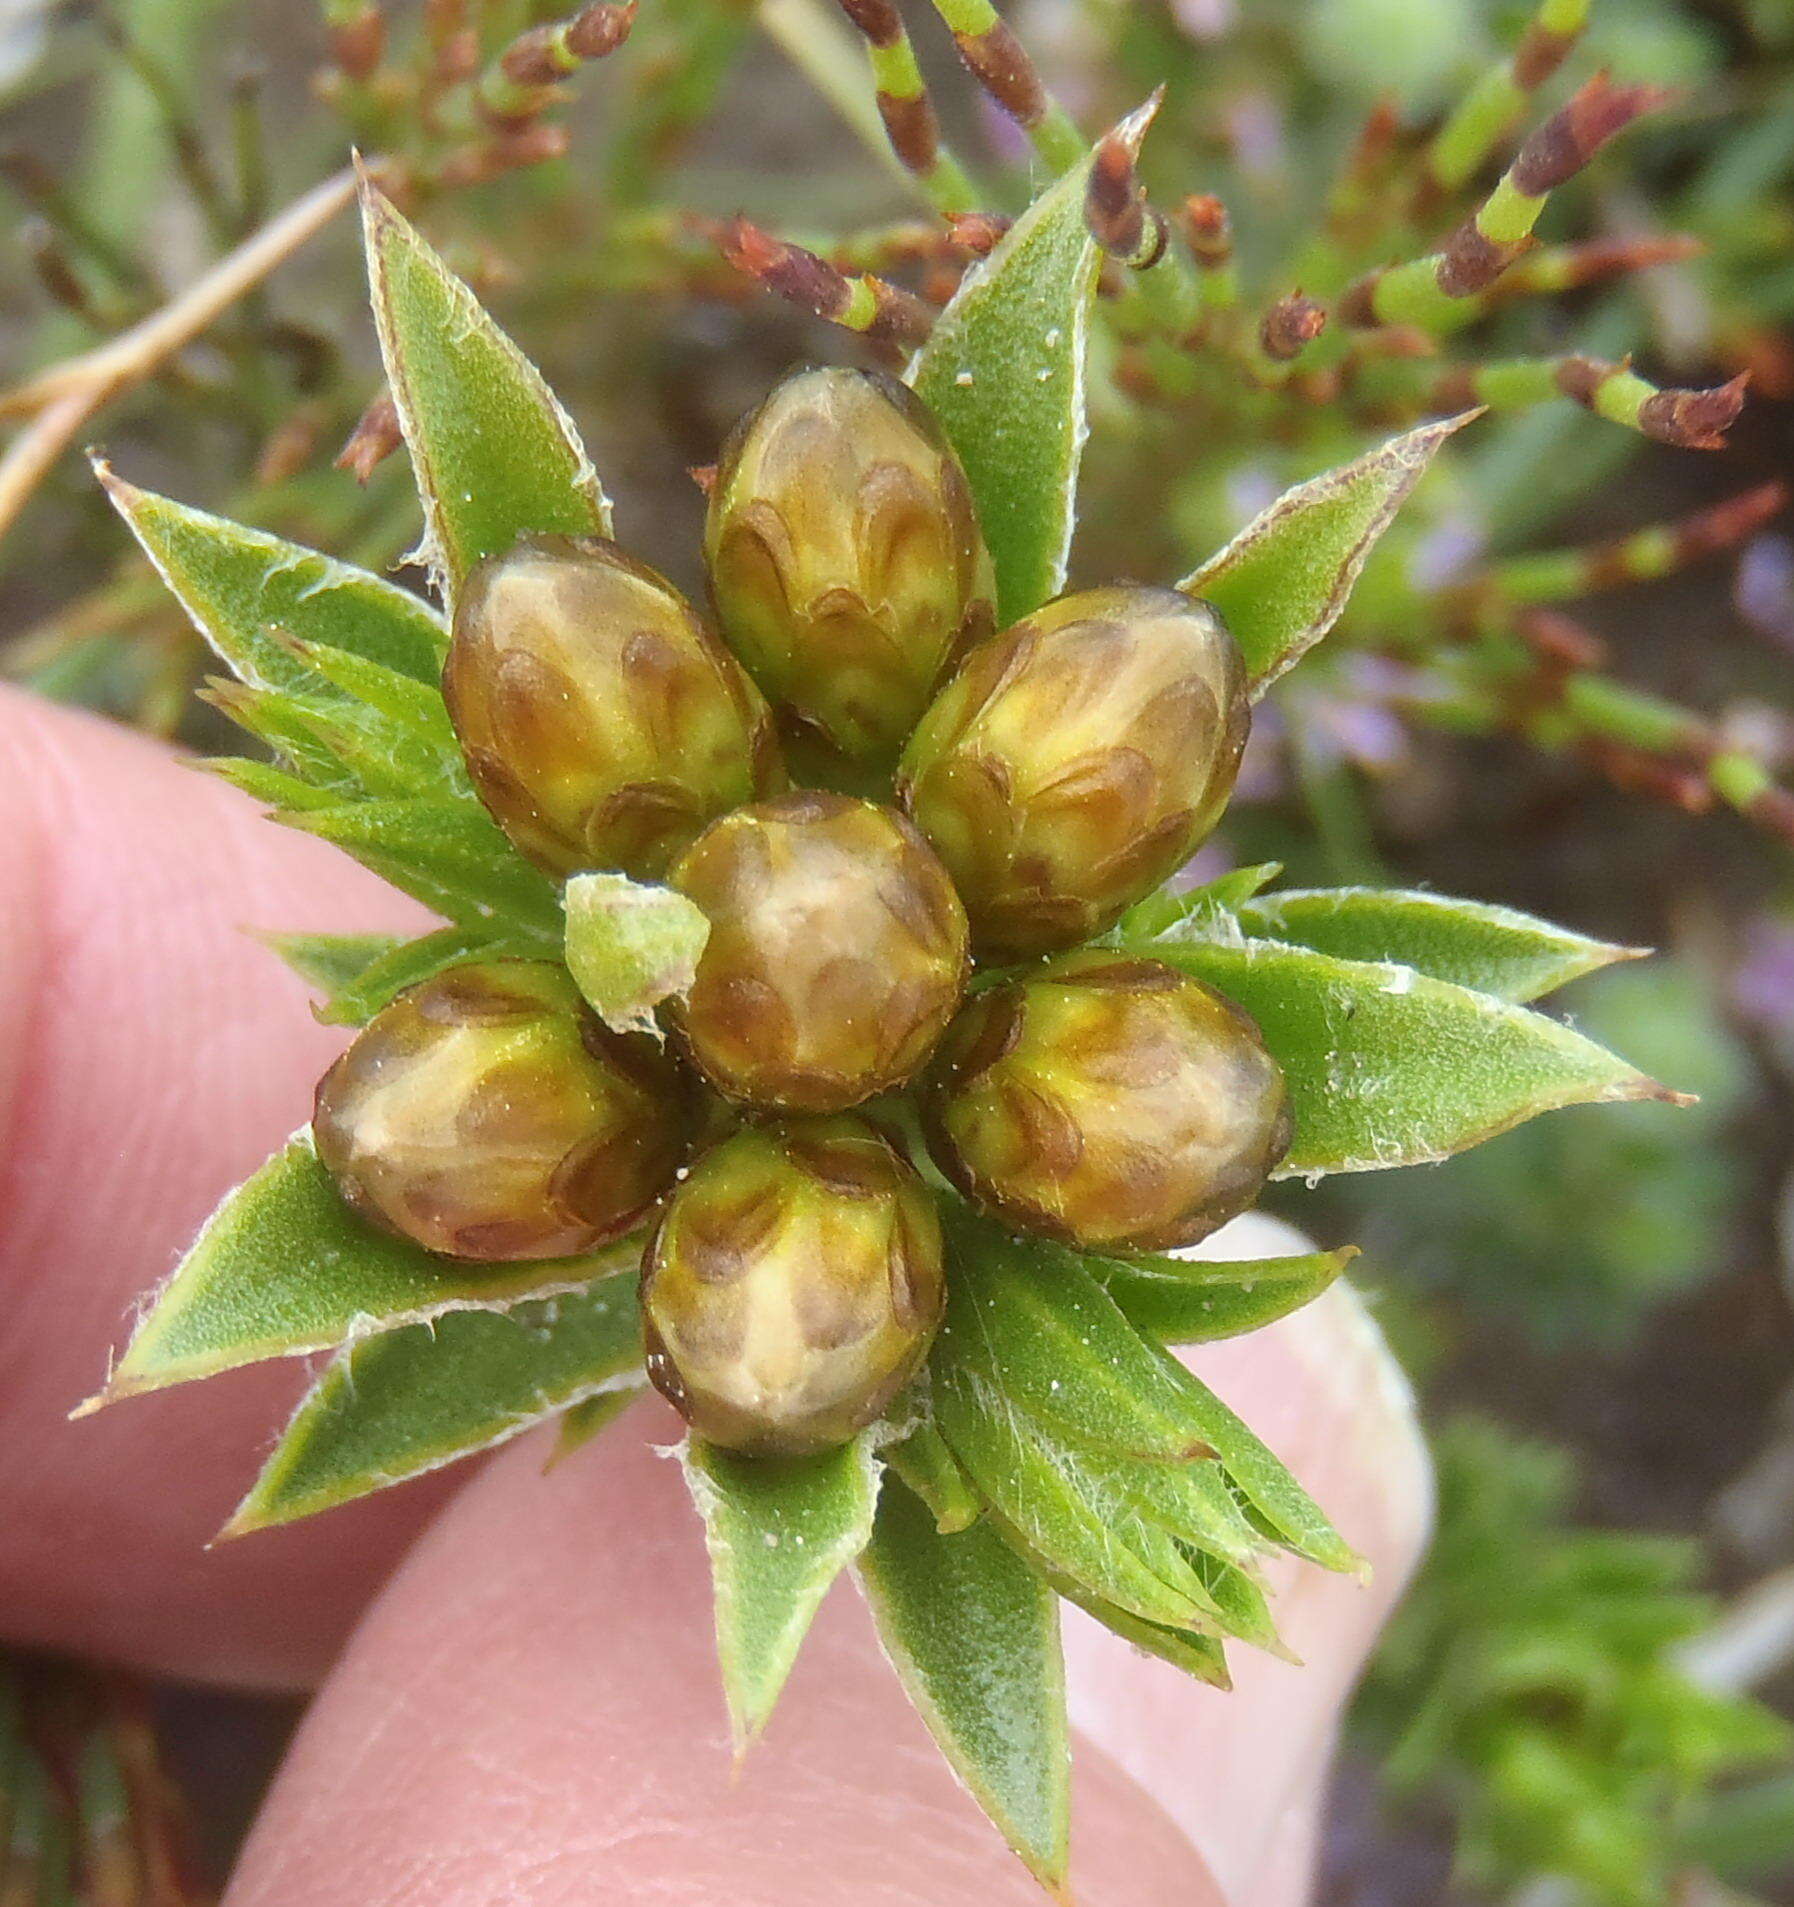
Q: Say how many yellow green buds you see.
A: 7